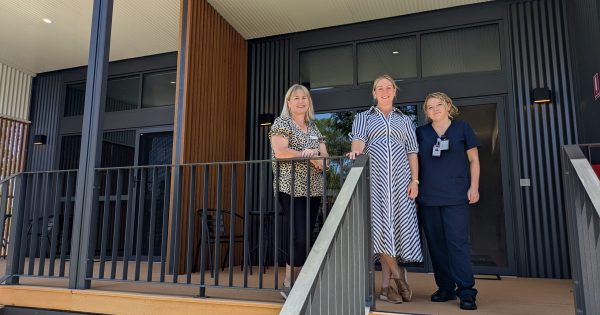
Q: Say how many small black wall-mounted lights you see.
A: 3